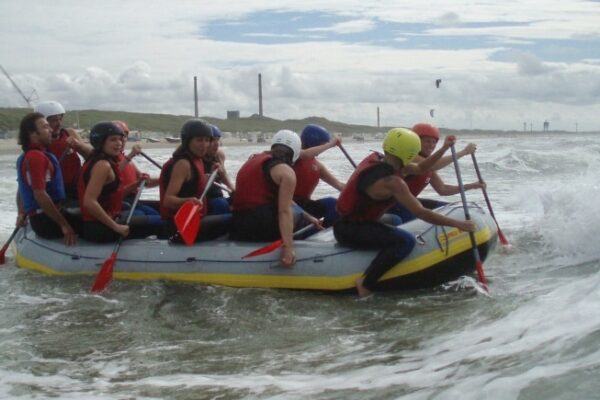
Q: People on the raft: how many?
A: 10